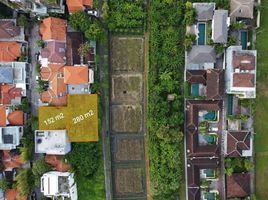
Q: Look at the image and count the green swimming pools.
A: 8